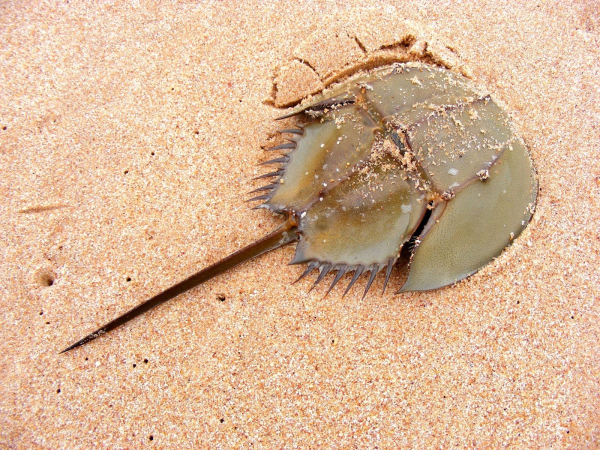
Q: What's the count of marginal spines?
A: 12